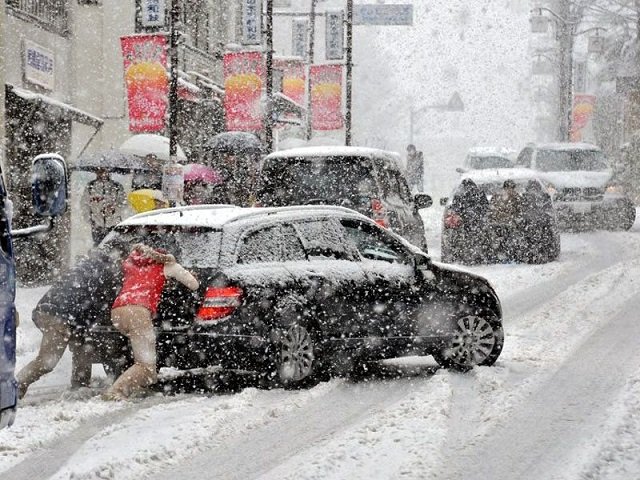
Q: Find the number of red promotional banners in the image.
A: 5